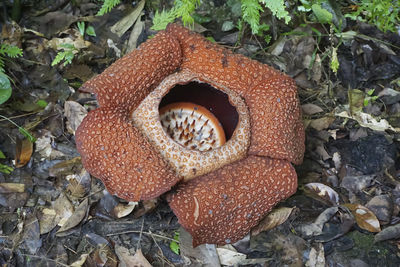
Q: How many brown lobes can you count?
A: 5